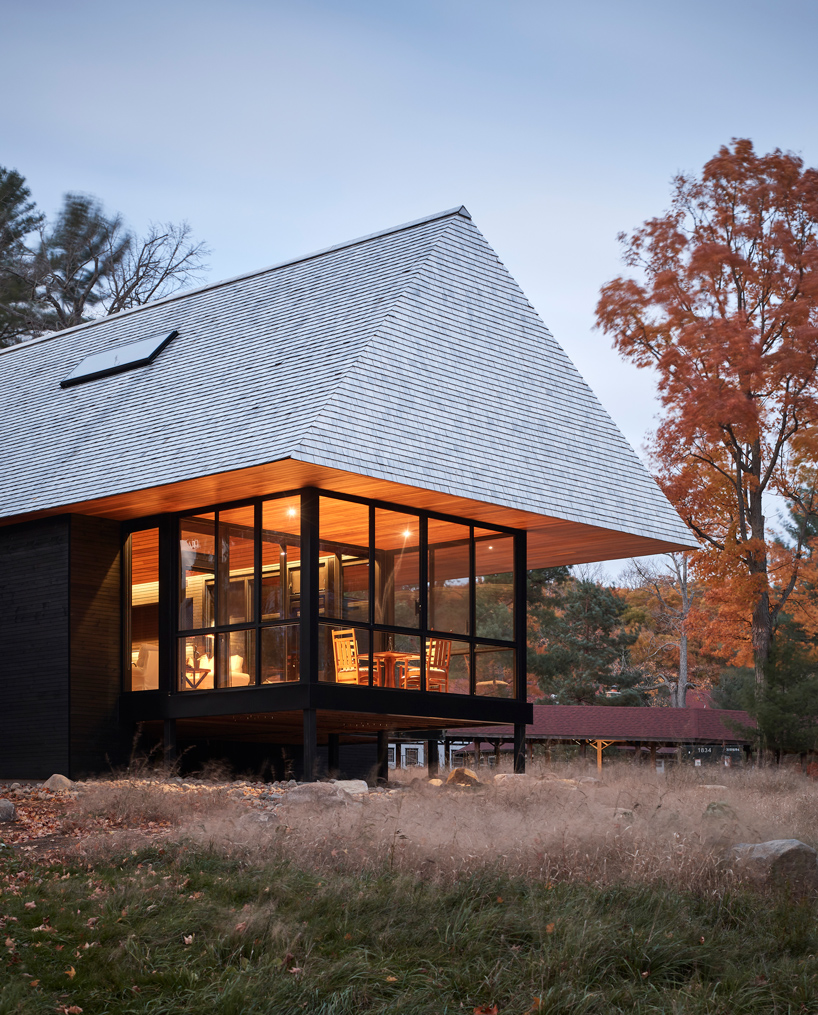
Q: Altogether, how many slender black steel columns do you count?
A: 6